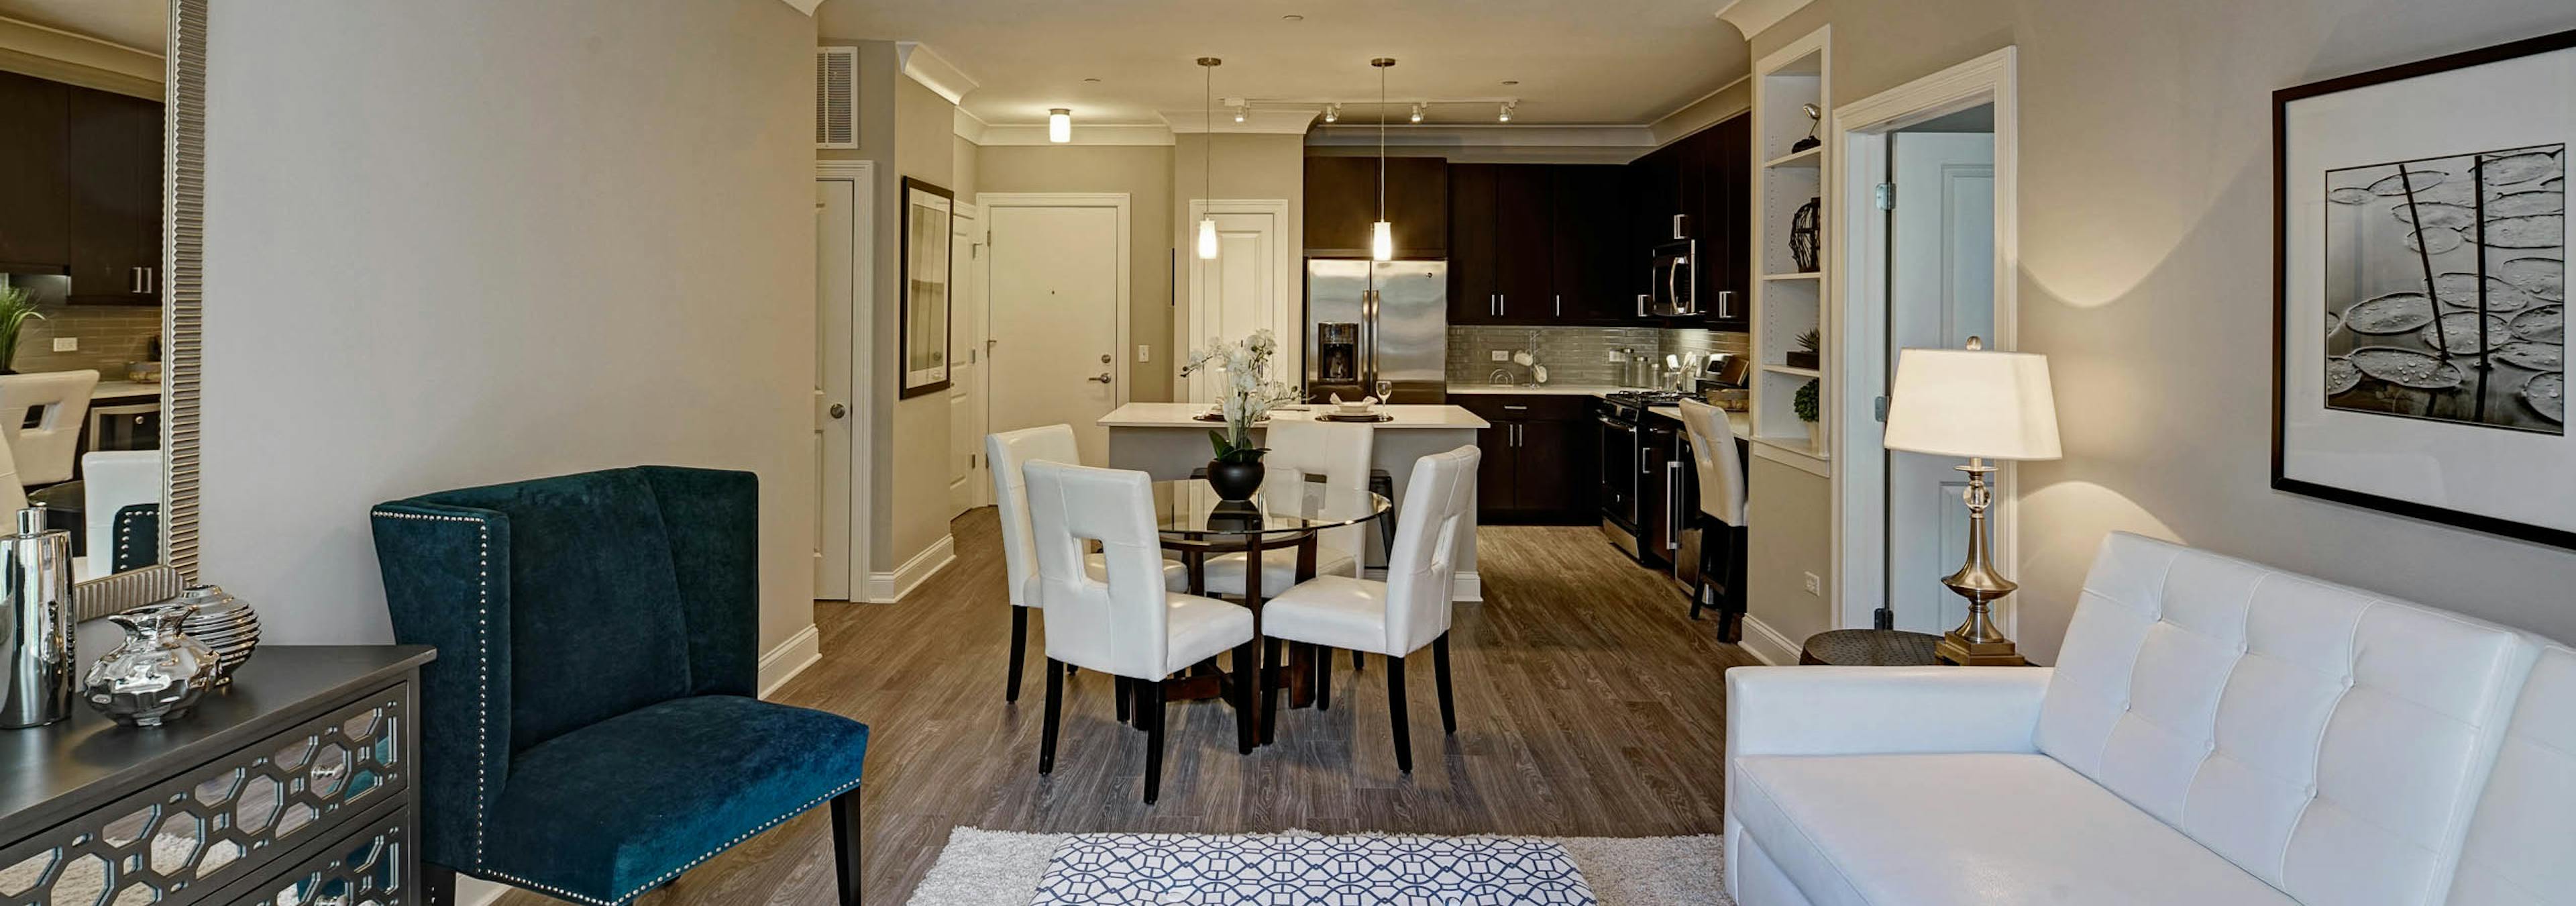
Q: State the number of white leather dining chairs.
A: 4